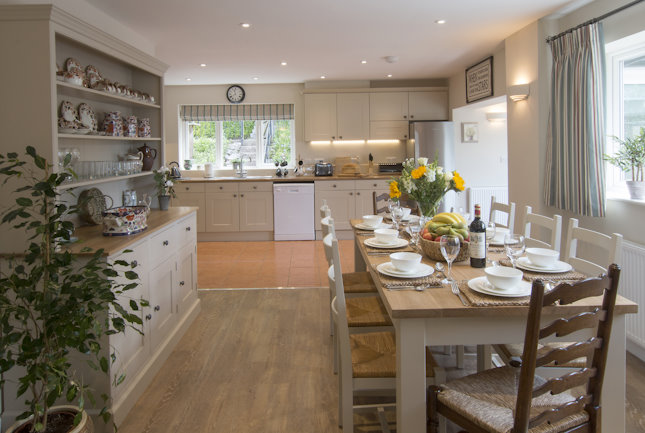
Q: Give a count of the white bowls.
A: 7